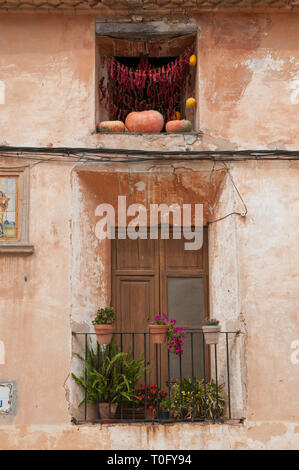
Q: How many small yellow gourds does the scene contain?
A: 3